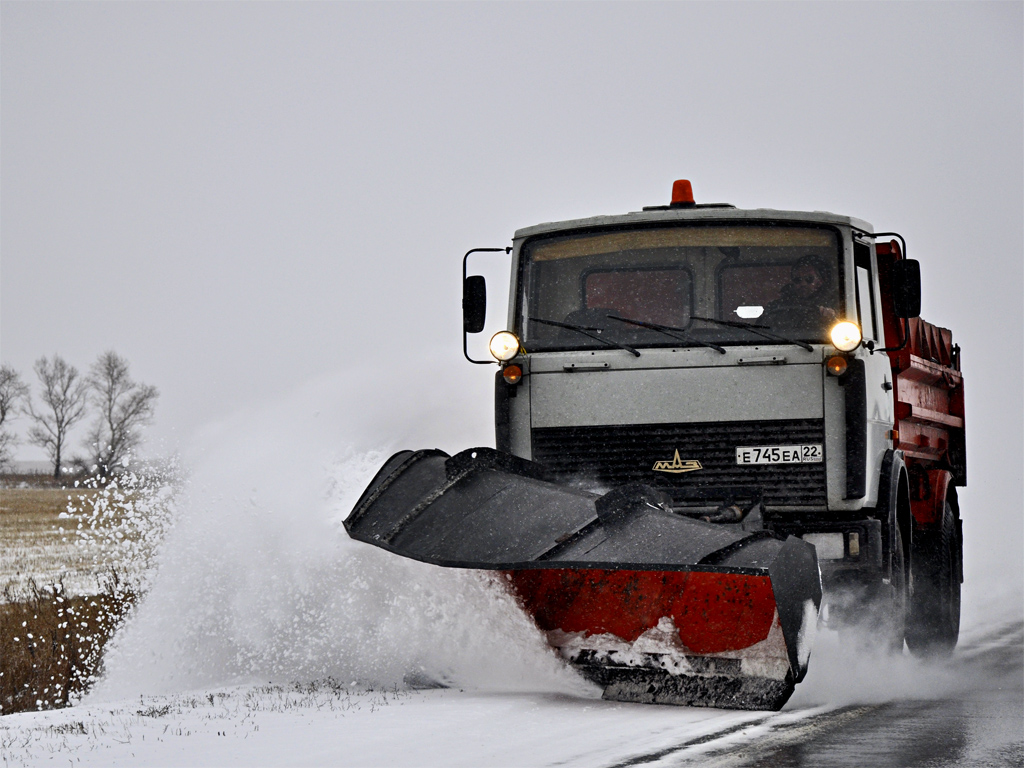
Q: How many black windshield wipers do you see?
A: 3